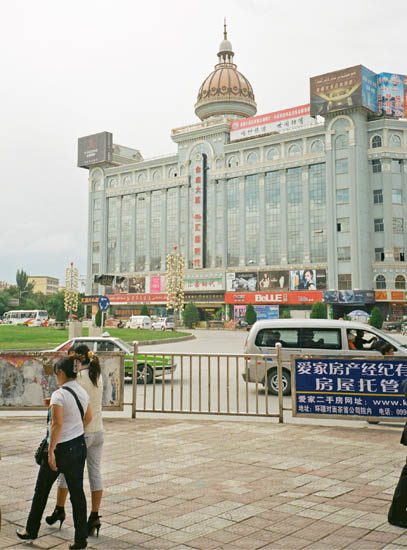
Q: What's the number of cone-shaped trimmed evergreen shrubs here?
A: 7